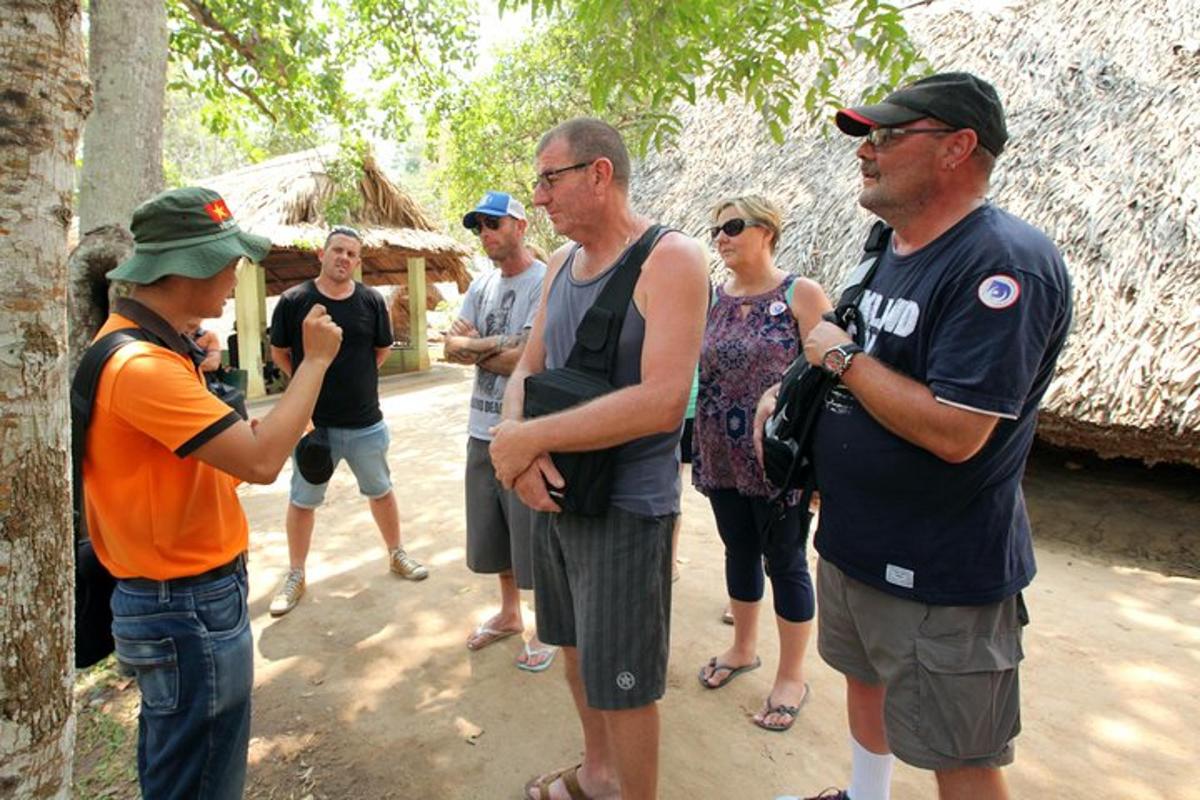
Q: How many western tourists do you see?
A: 5